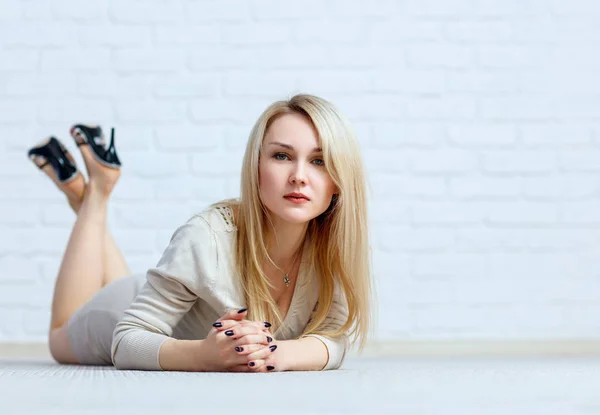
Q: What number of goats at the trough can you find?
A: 0